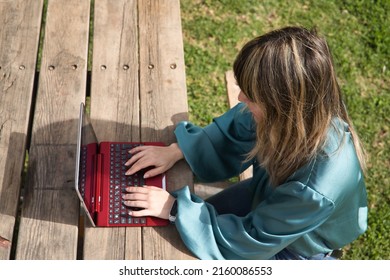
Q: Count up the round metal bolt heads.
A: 7